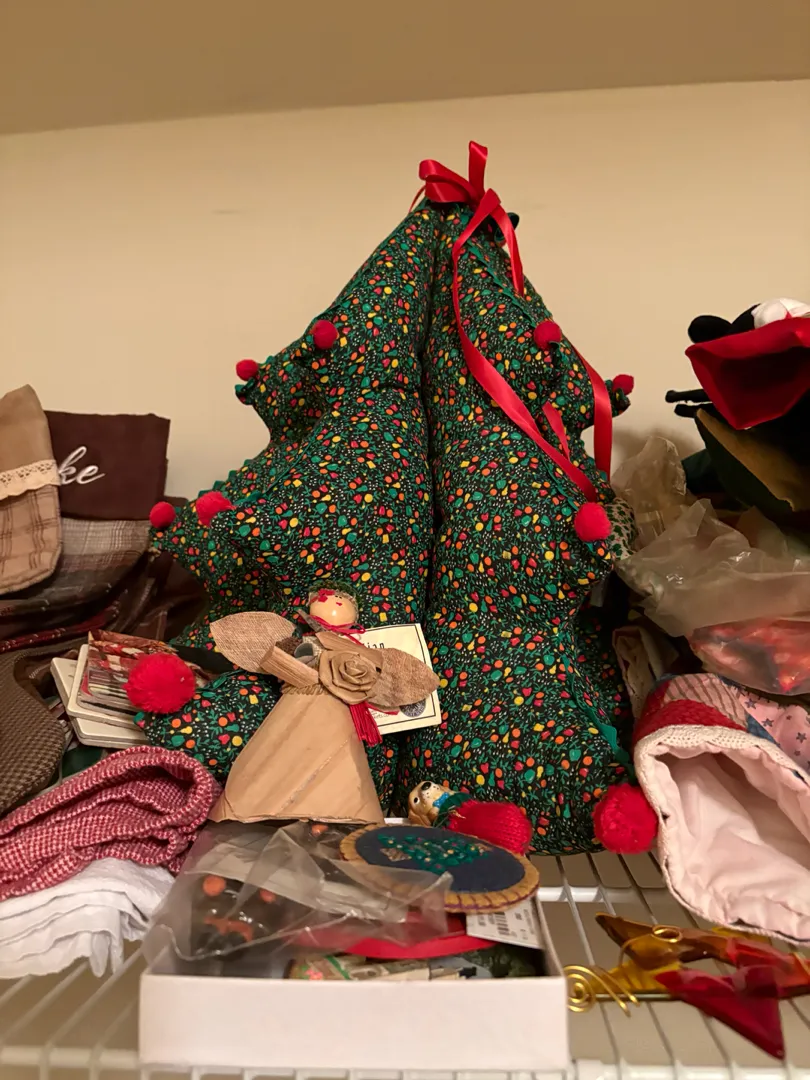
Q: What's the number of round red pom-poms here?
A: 9